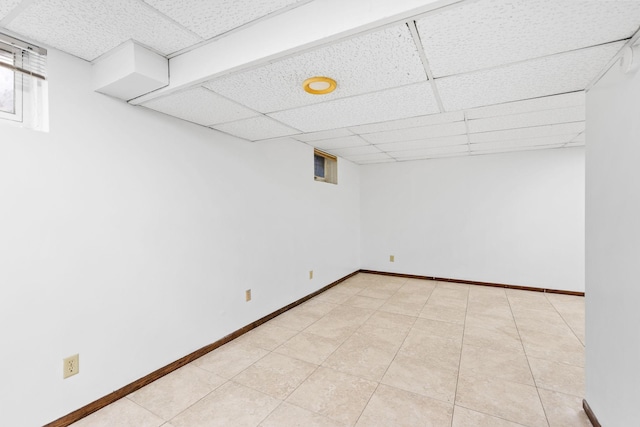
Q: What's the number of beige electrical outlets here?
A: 4